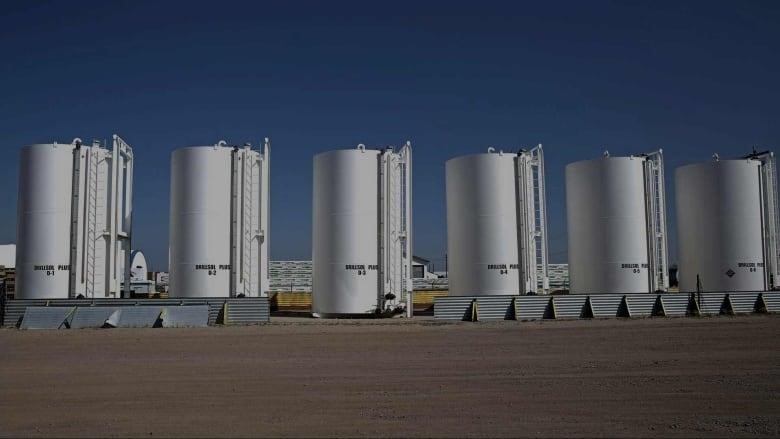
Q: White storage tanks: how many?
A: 6